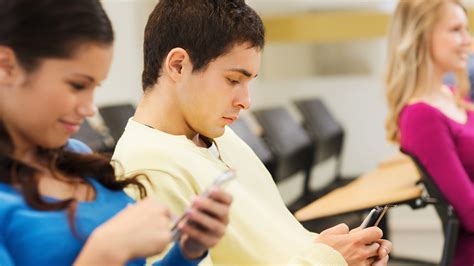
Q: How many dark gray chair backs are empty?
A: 5